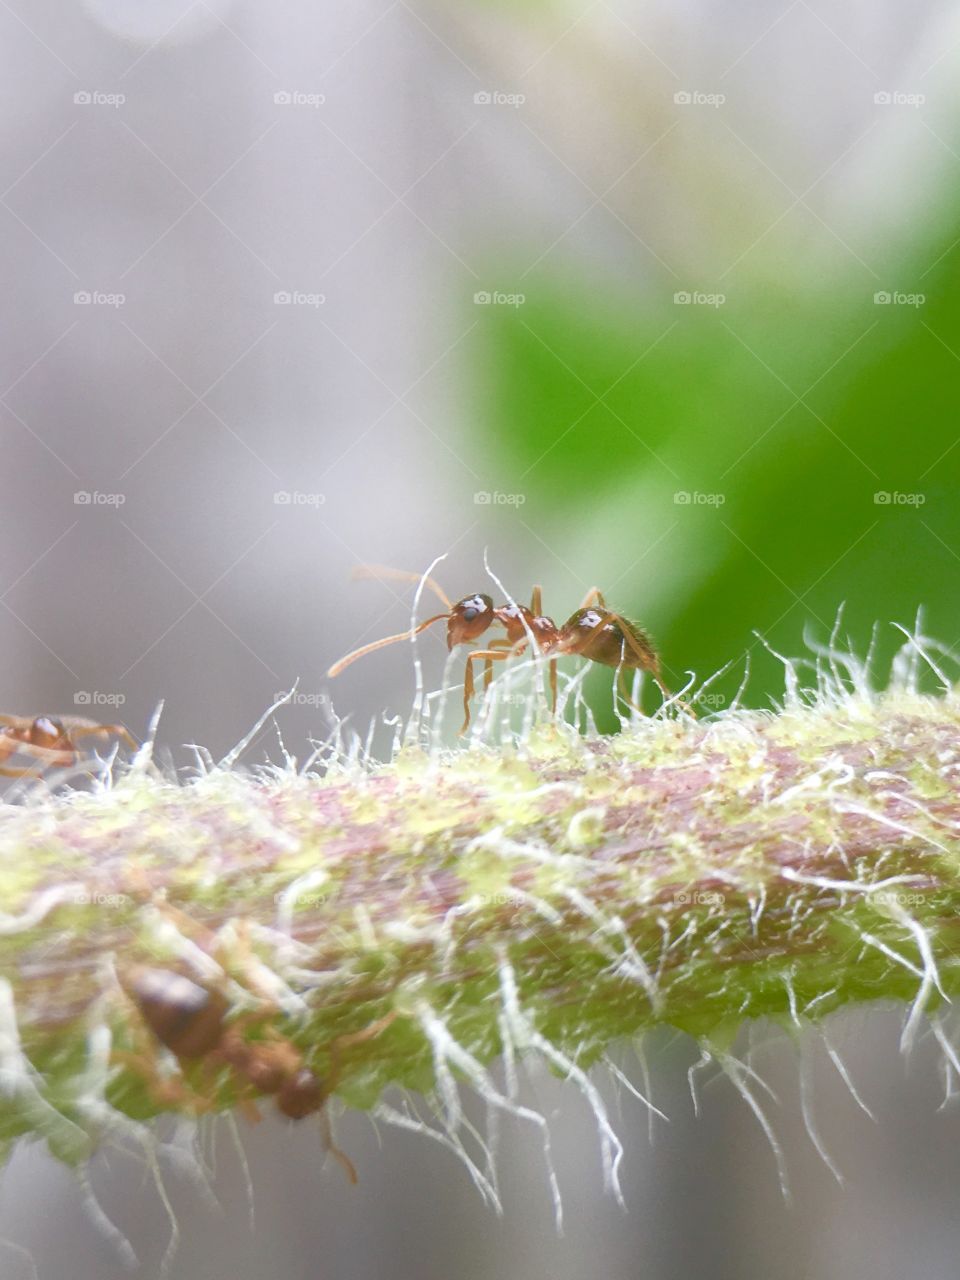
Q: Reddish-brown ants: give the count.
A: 3